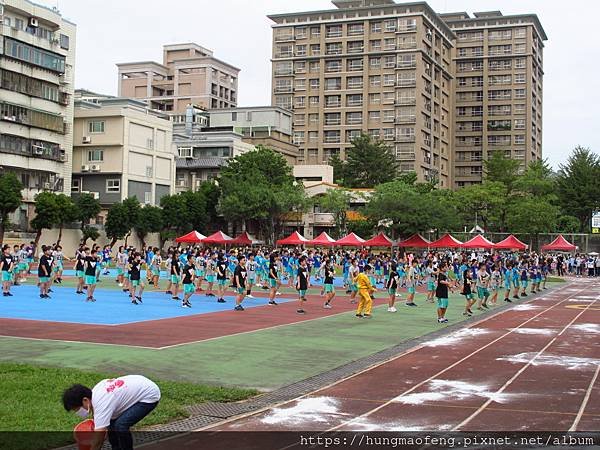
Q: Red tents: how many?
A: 12